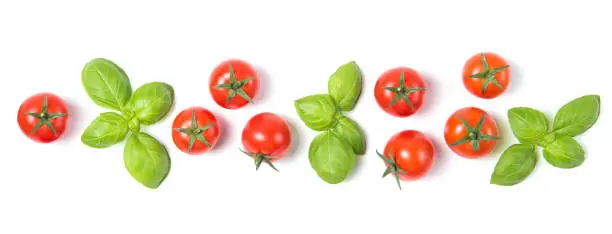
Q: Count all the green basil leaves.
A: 12